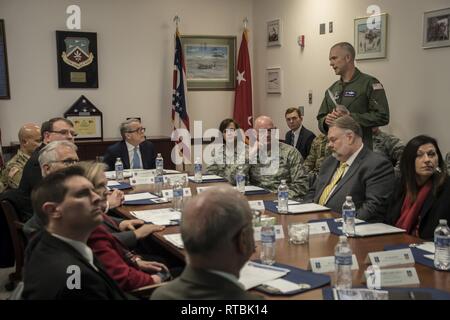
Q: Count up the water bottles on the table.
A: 11